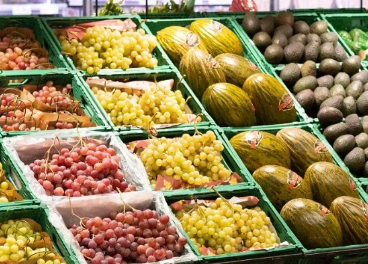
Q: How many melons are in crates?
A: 12